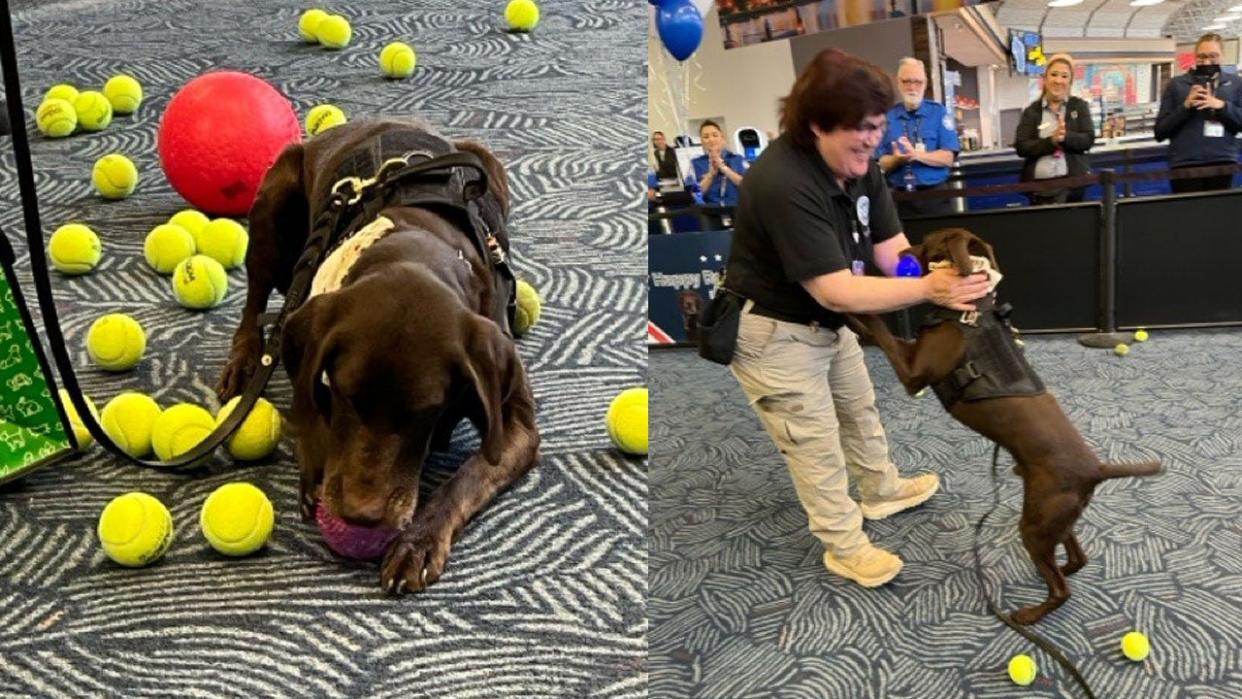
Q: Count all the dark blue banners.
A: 1